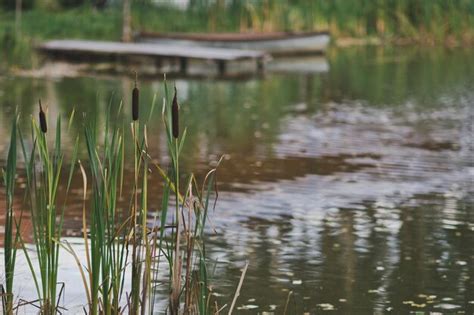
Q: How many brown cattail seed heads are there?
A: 3